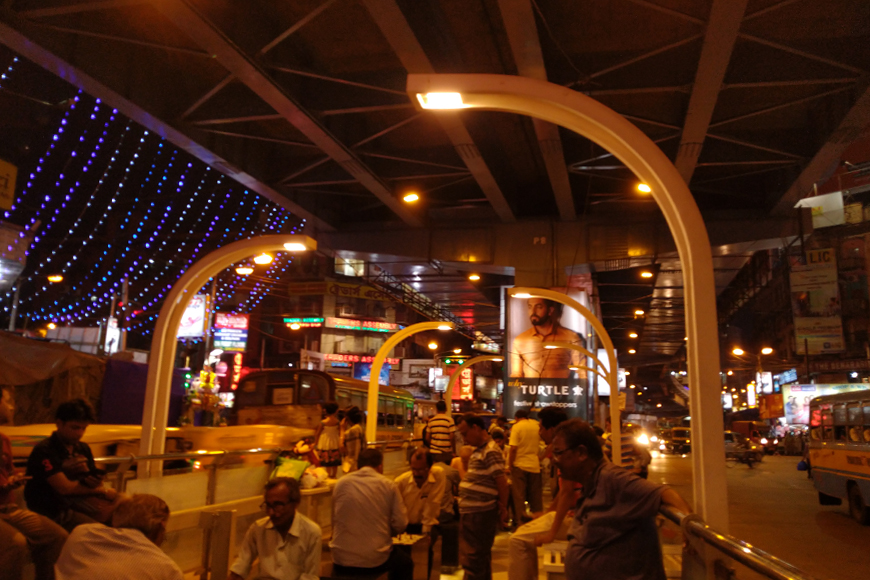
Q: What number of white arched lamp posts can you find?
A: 7